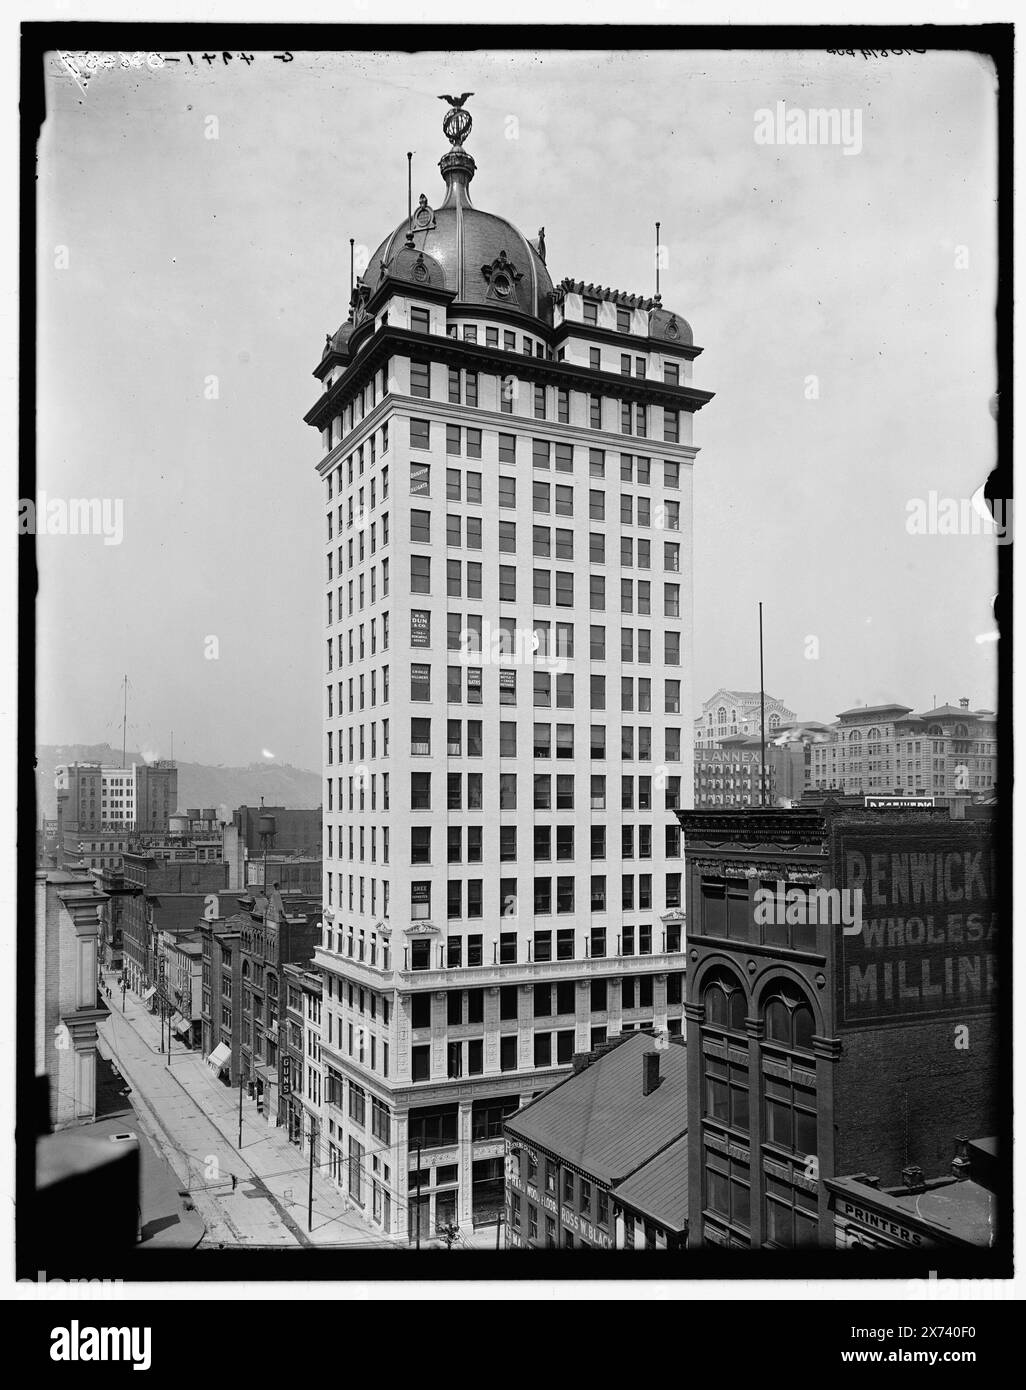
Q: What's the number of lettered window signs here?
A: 6